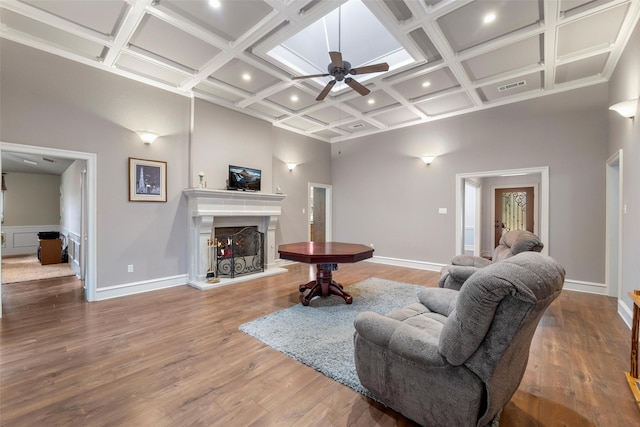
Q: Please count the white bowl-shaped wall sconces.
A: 4